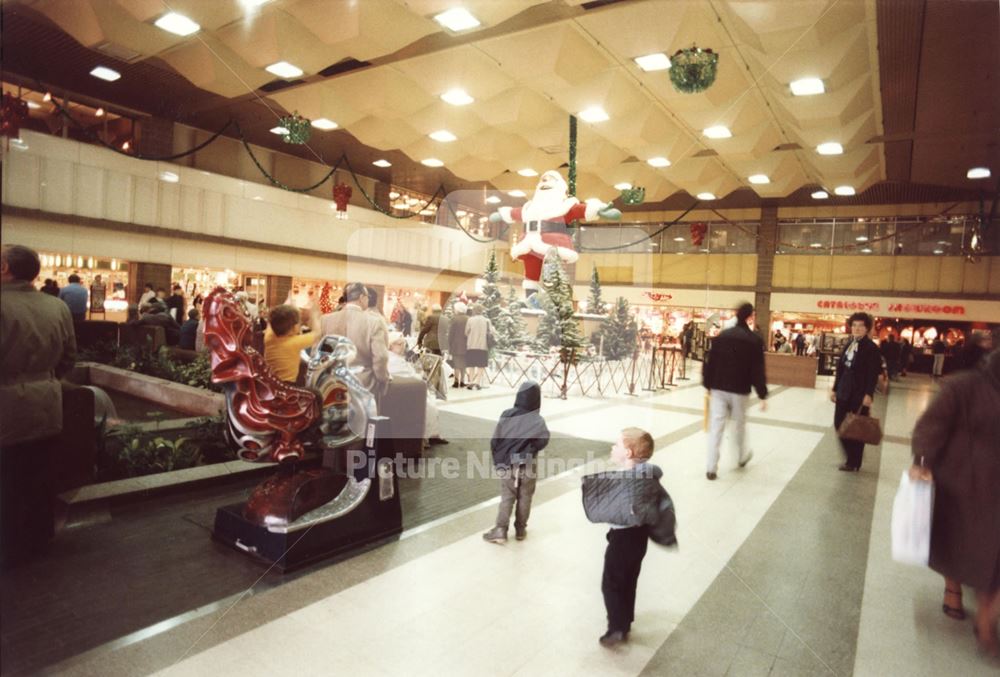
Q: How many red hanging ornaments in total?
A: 3